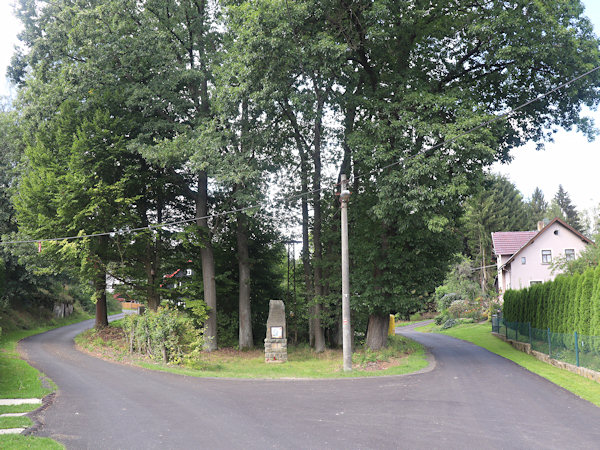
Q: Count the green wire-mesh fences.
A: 1